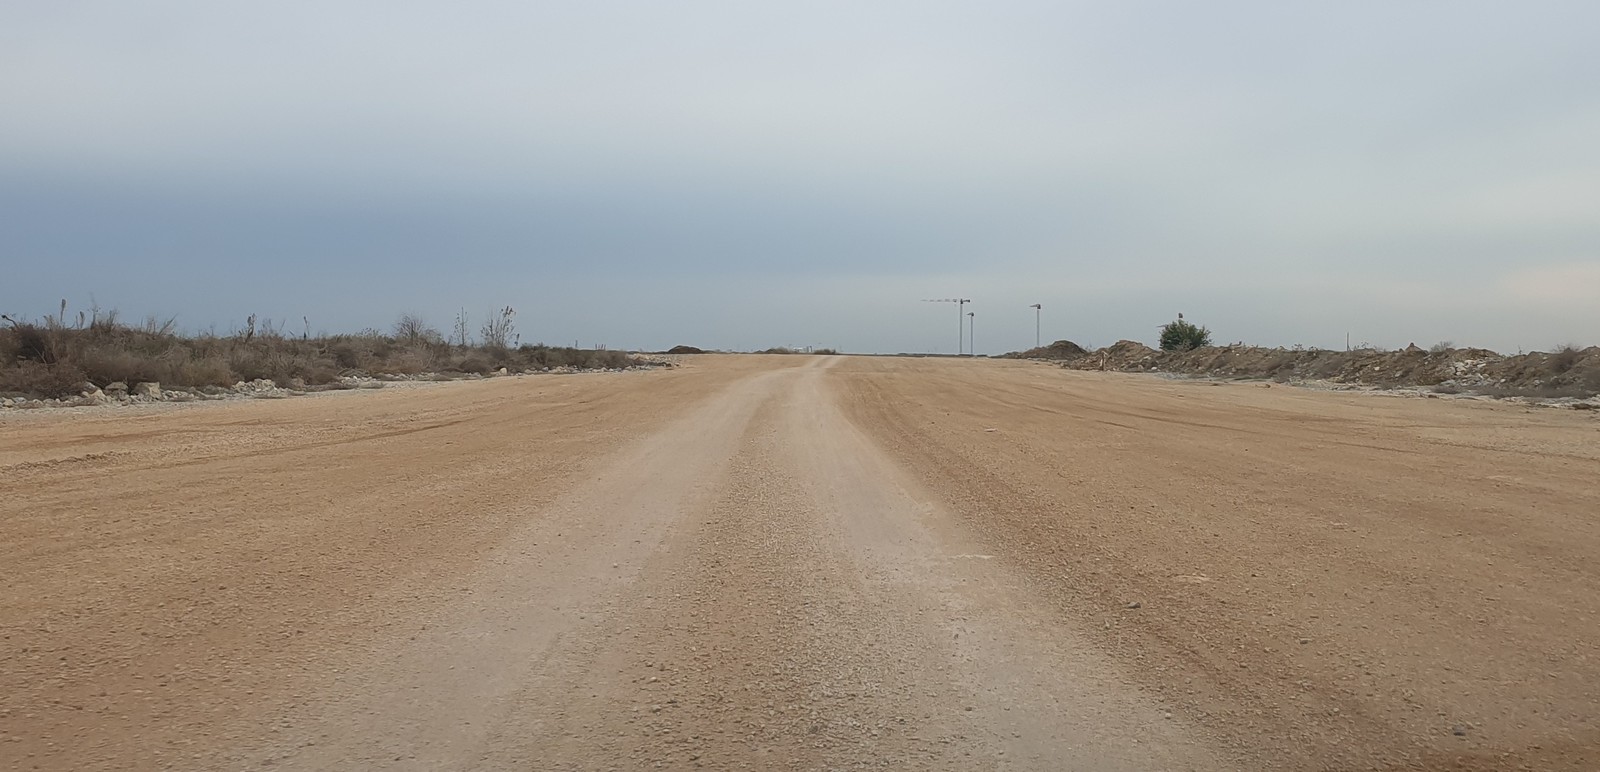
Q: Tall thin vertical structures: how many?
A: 3